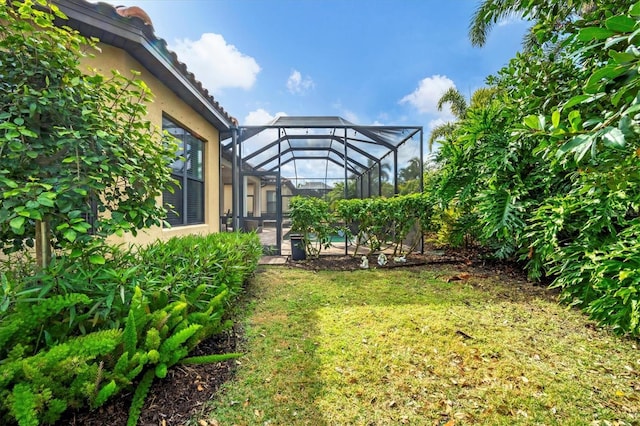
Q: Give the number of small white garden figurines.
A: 3